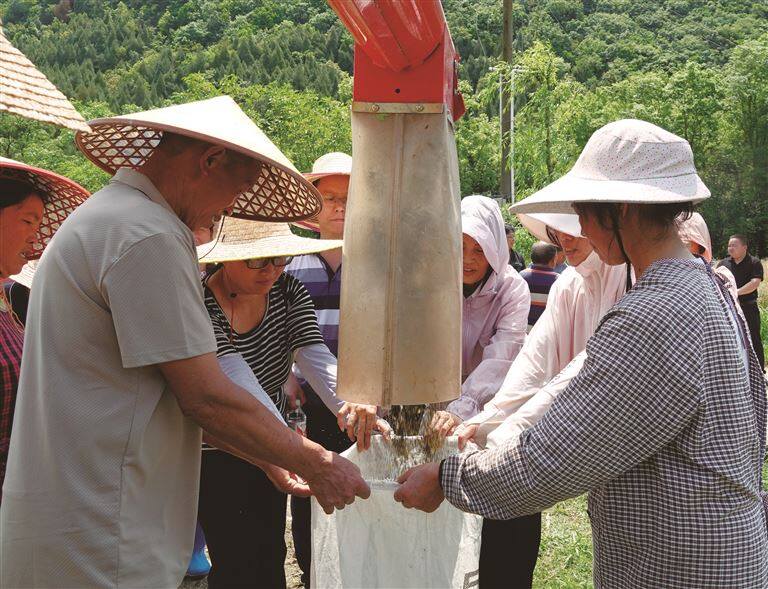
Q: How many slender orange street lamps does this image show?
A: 0